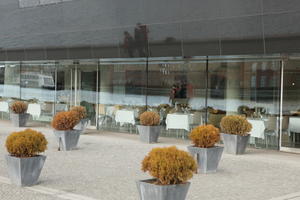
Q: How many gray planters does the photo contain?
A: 8